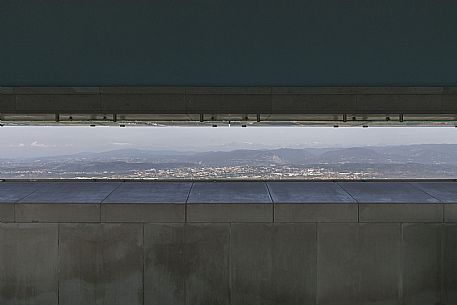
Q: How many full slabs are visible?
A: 5